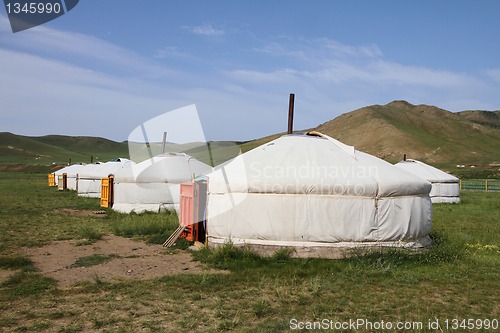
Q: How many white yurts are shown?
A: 6